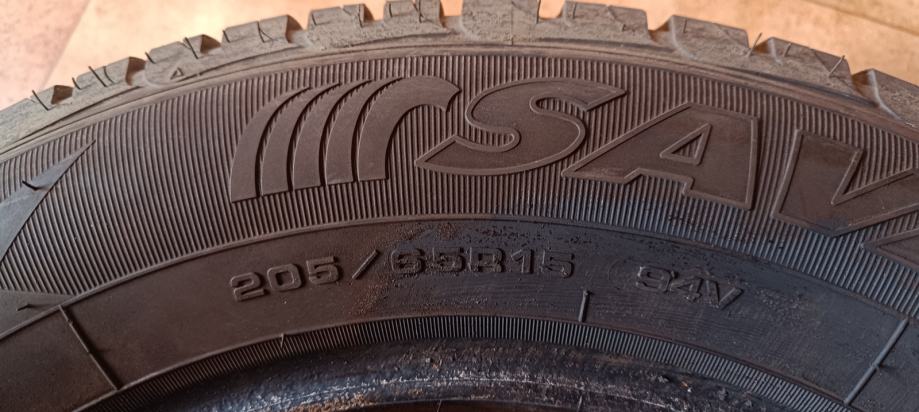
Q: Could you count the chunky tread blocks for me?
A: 11